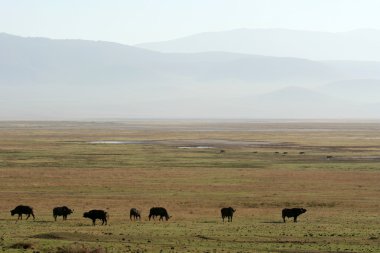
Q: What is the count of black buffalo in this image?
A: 7